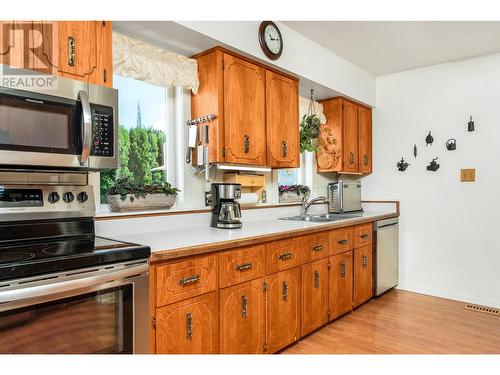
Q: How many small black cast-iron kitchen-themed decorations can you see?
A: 6